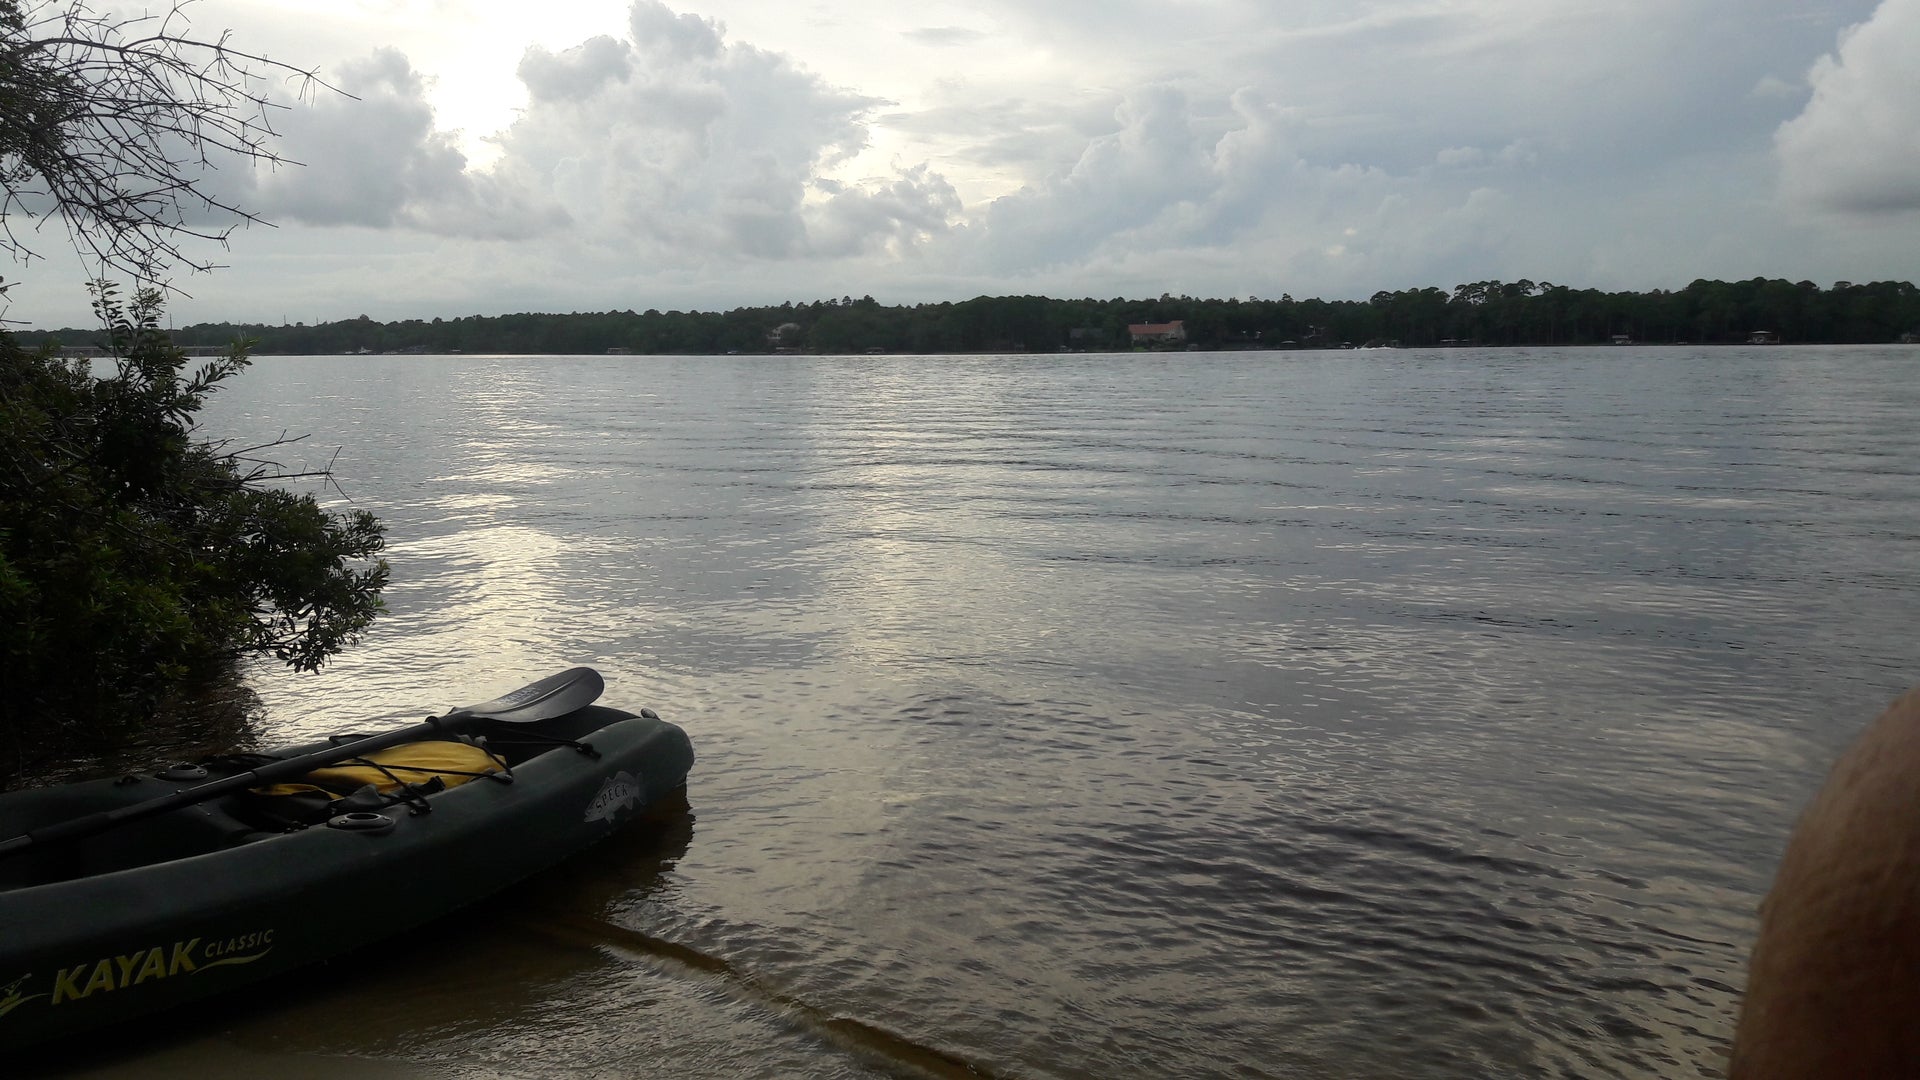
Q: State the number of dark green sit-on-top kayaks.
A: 1